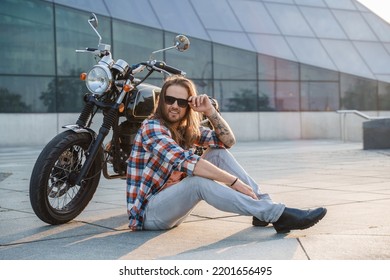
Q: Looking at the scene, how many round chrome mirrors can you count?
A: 2